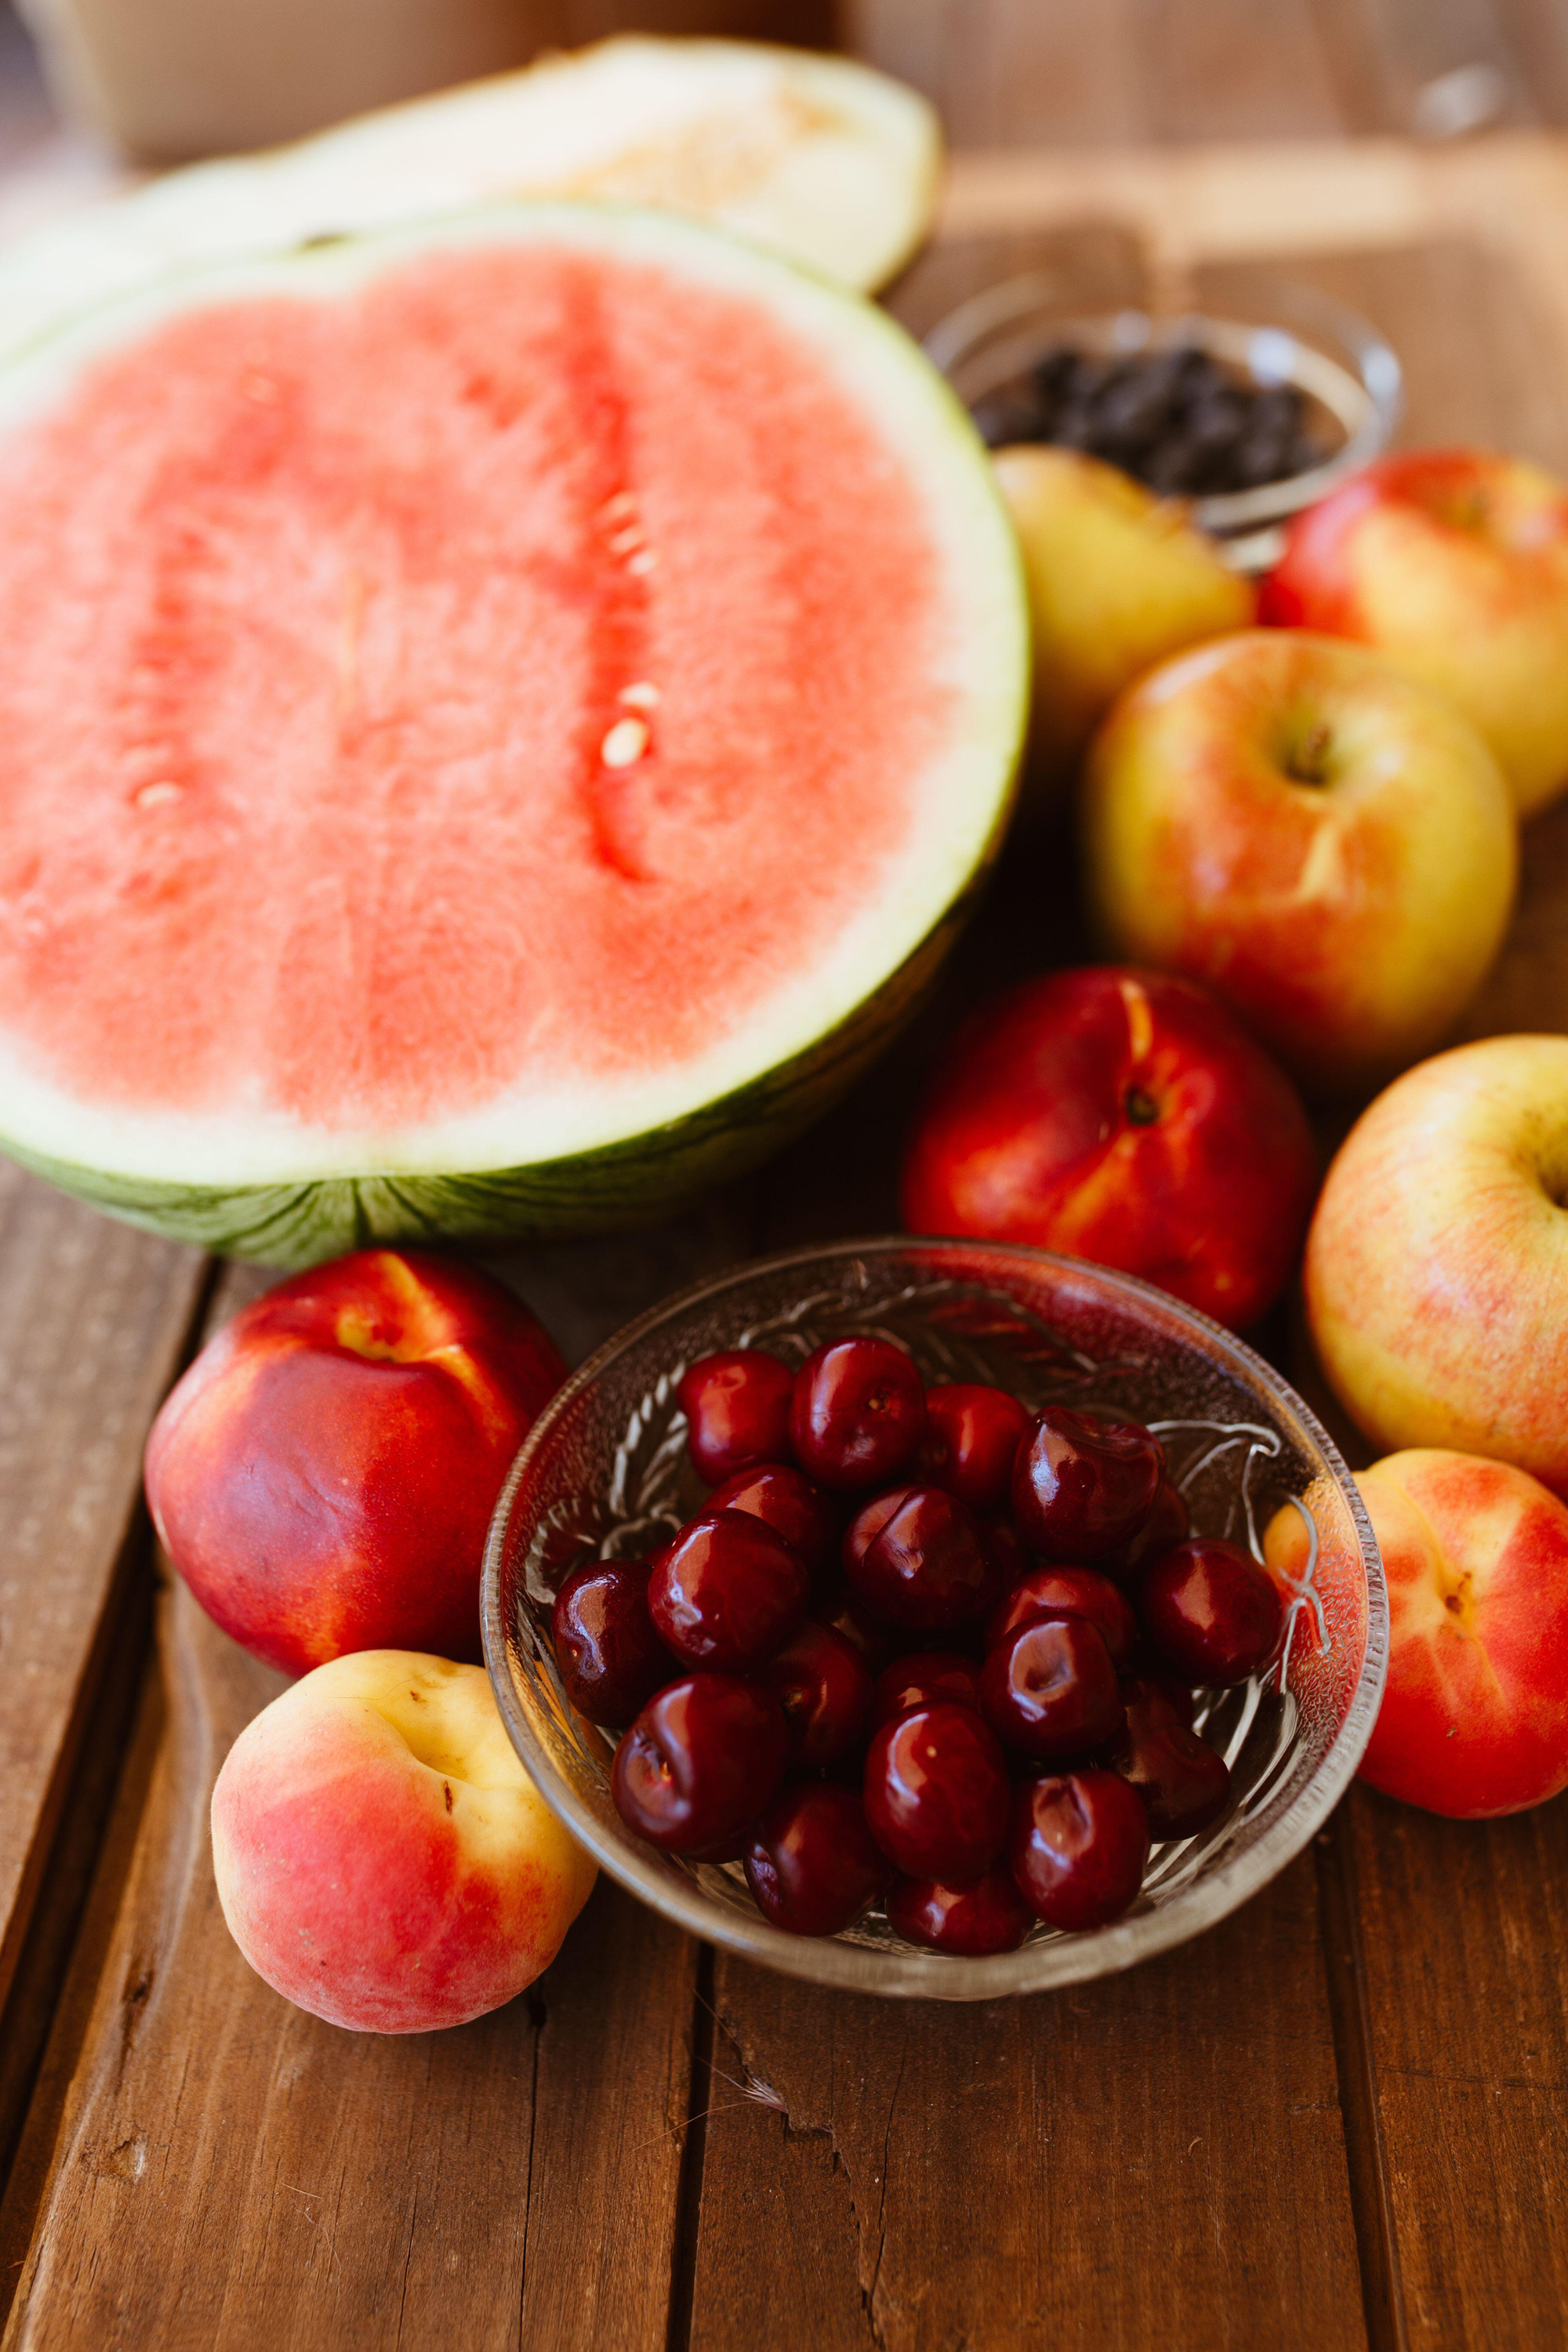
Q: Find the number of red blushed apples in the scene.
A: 3